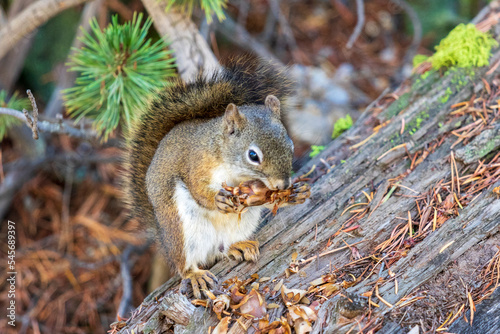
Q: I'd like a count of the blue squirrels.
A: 0